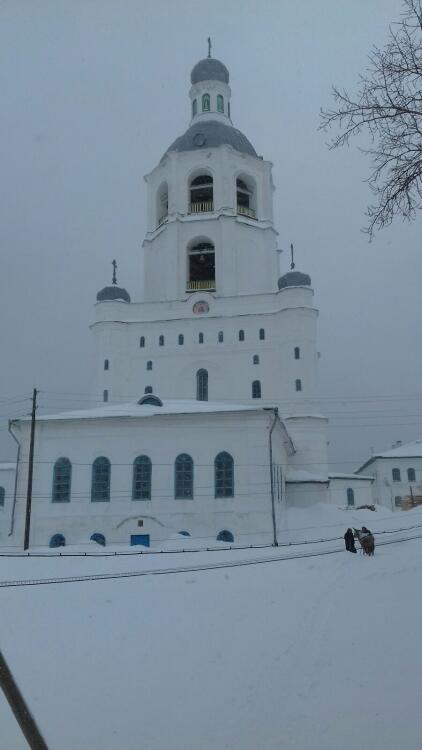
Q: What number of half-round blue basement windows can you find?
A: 4